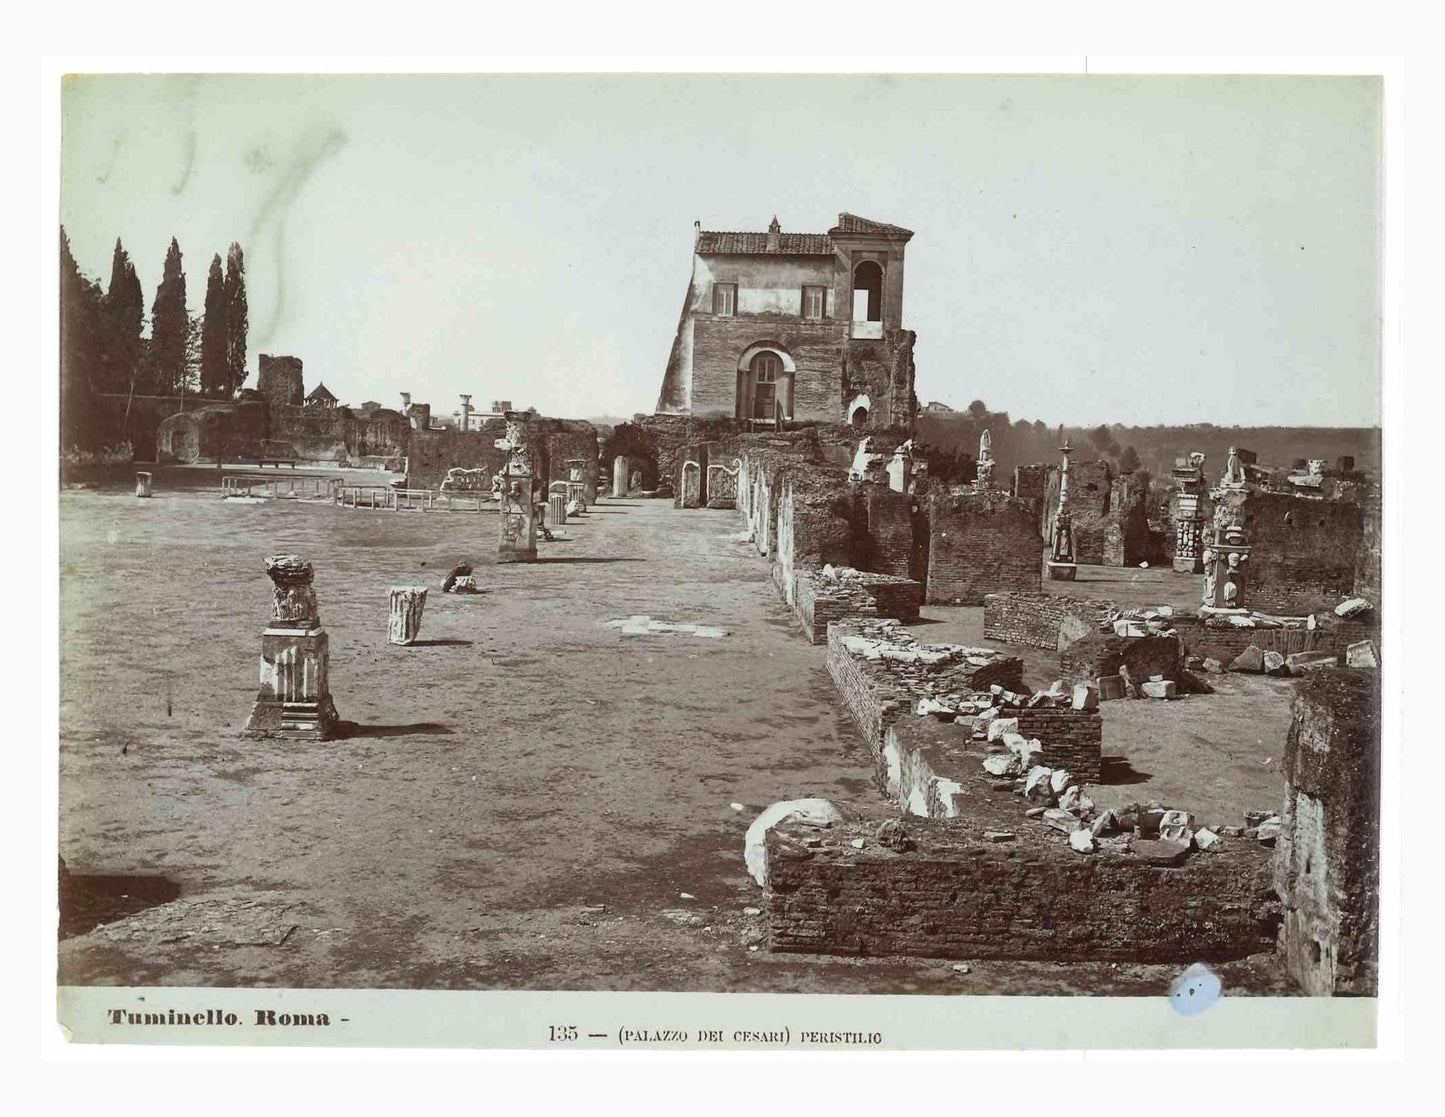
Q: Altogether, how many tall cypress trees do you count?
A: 5